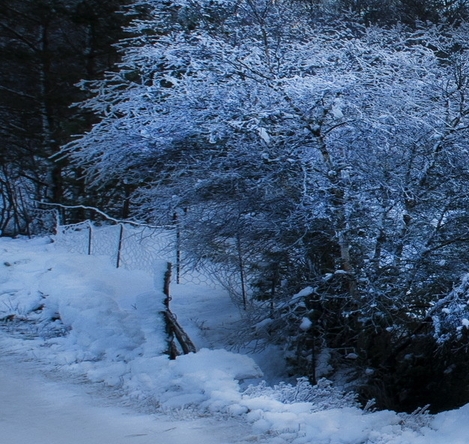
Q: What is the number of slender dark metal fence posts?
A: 4